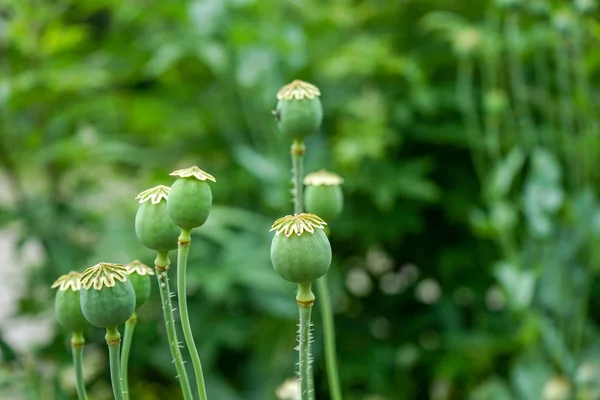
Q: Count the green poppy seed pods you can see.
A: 8